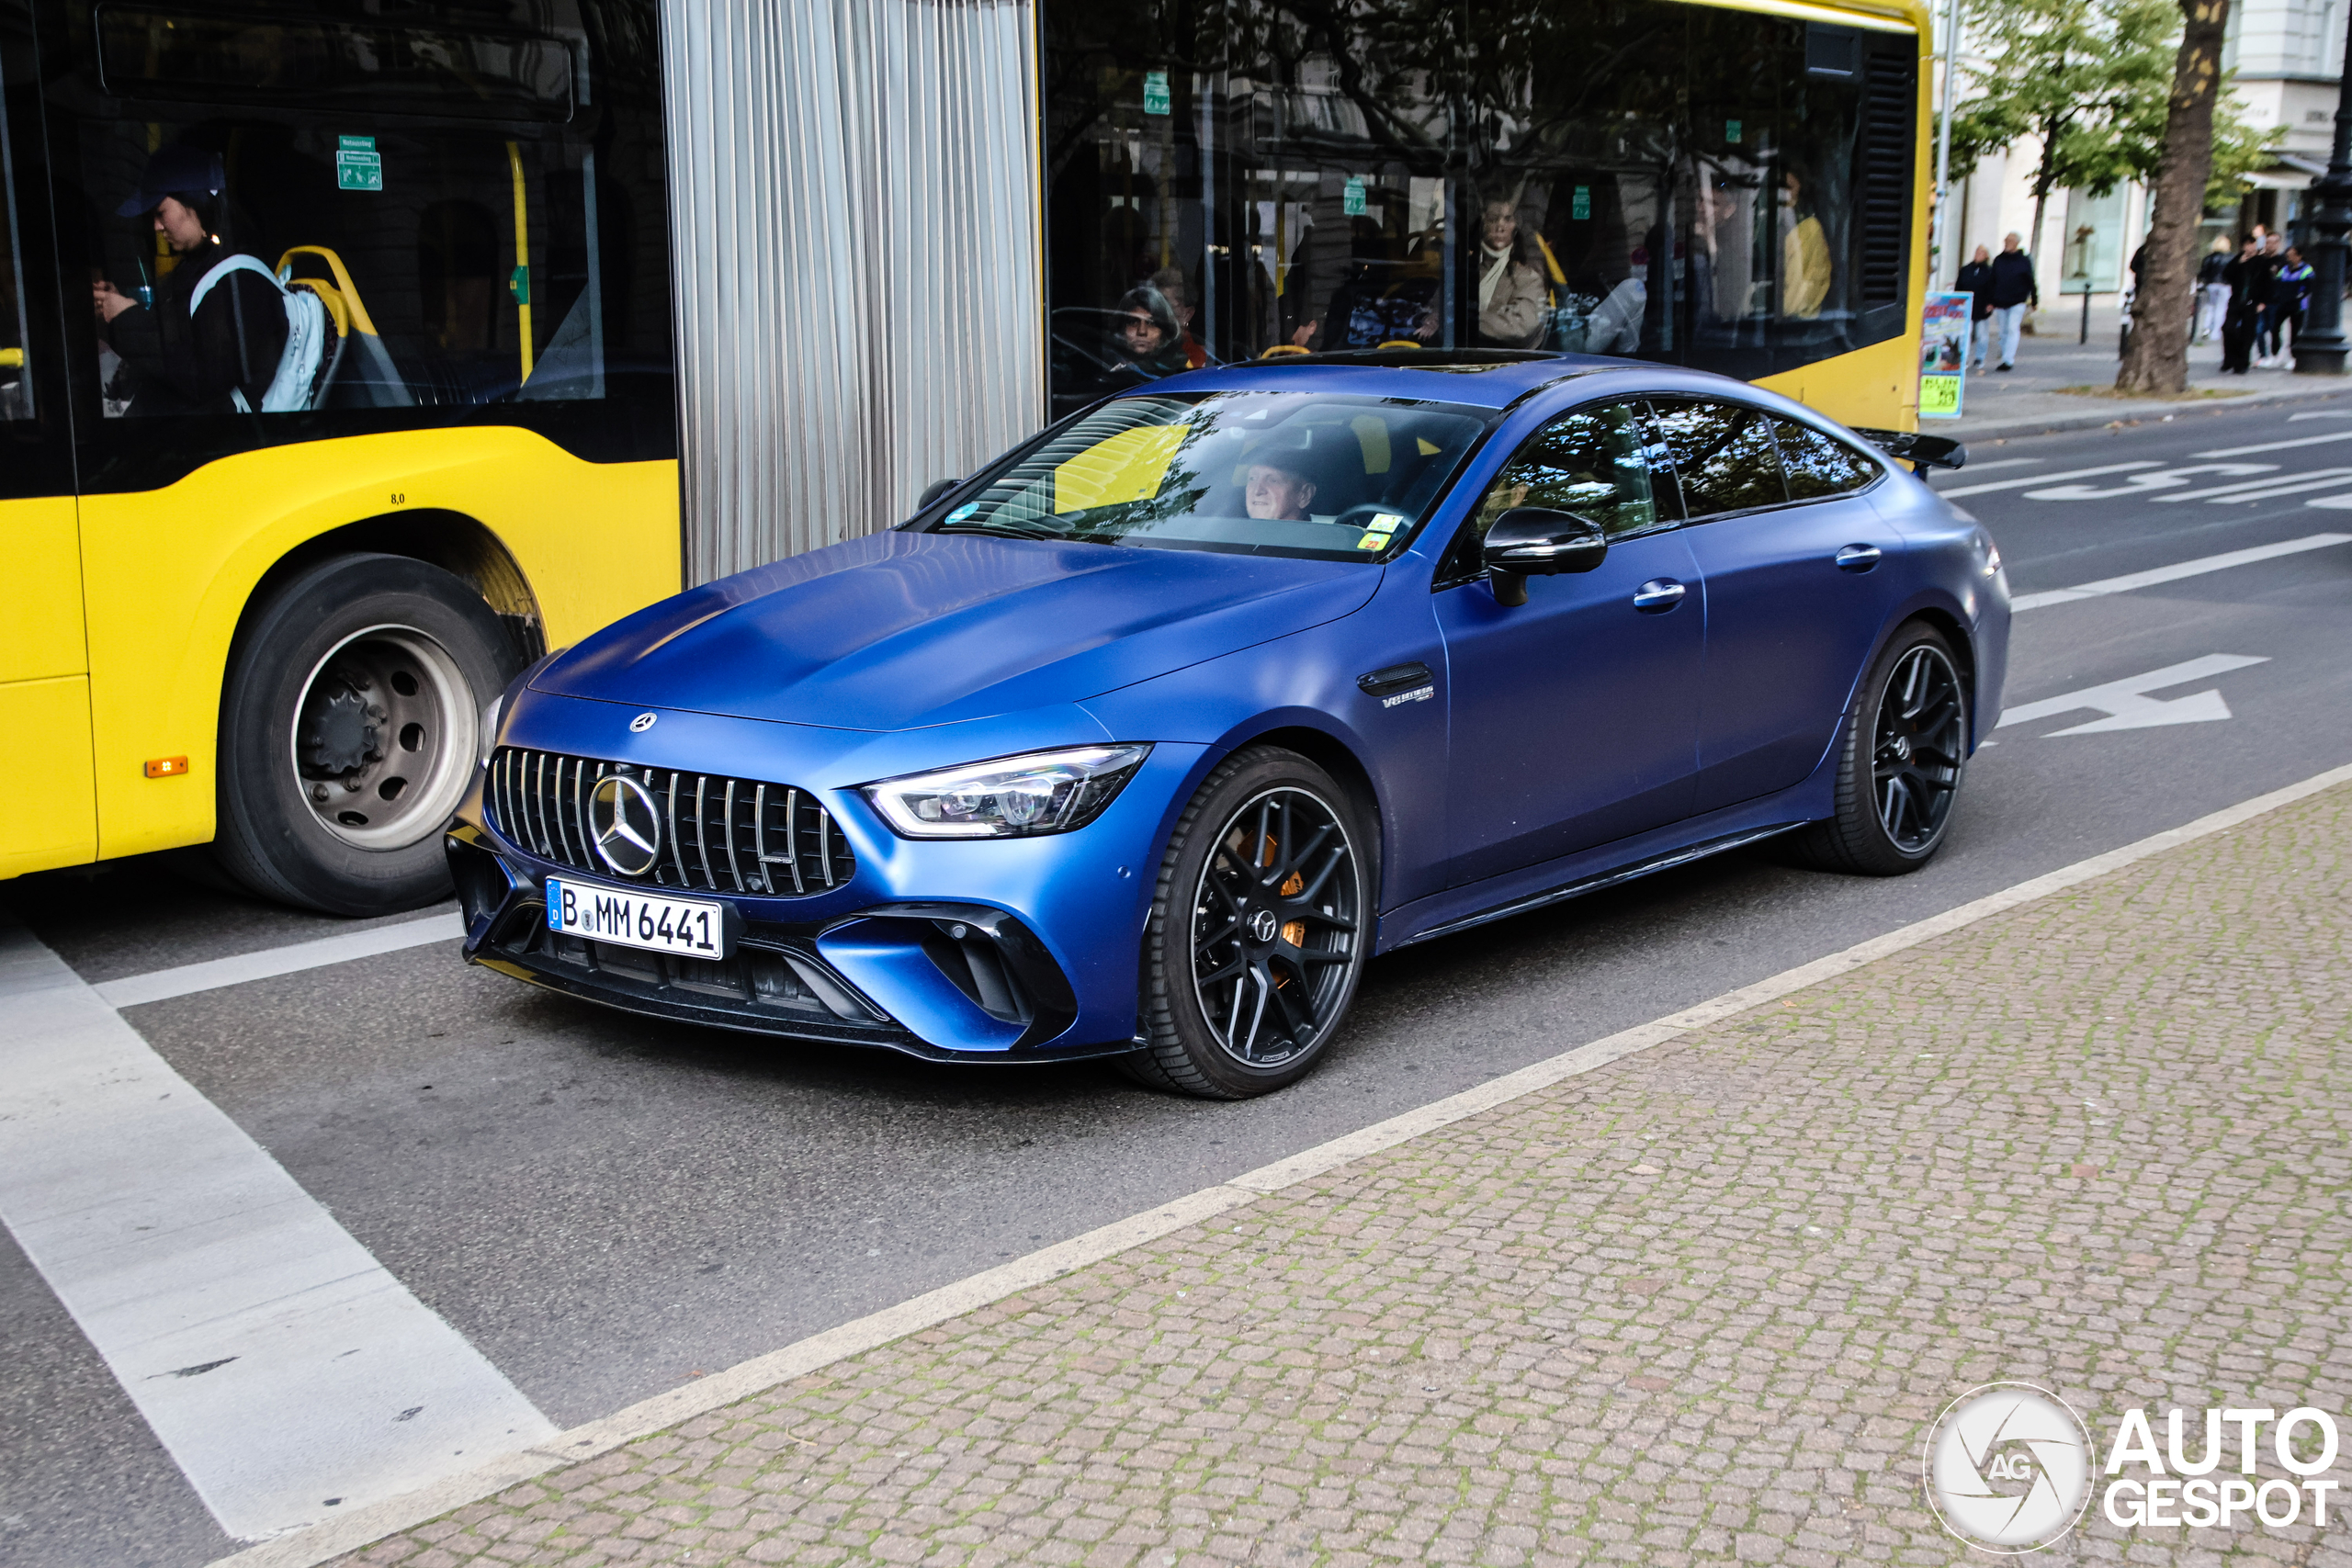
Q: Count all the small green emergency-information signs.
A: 5